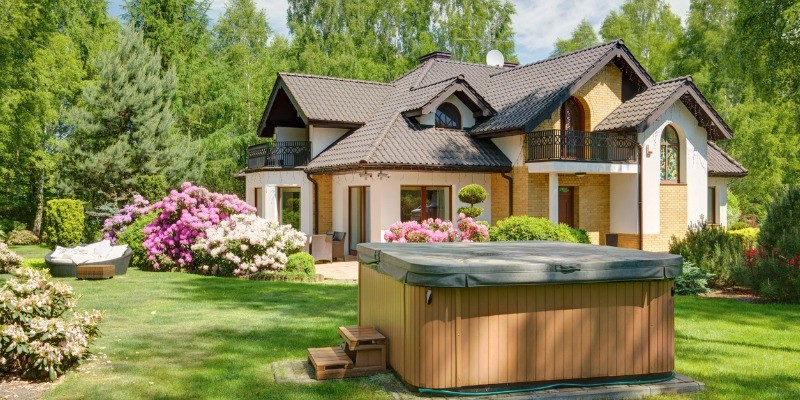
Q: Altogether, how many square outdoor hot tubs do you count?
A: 1